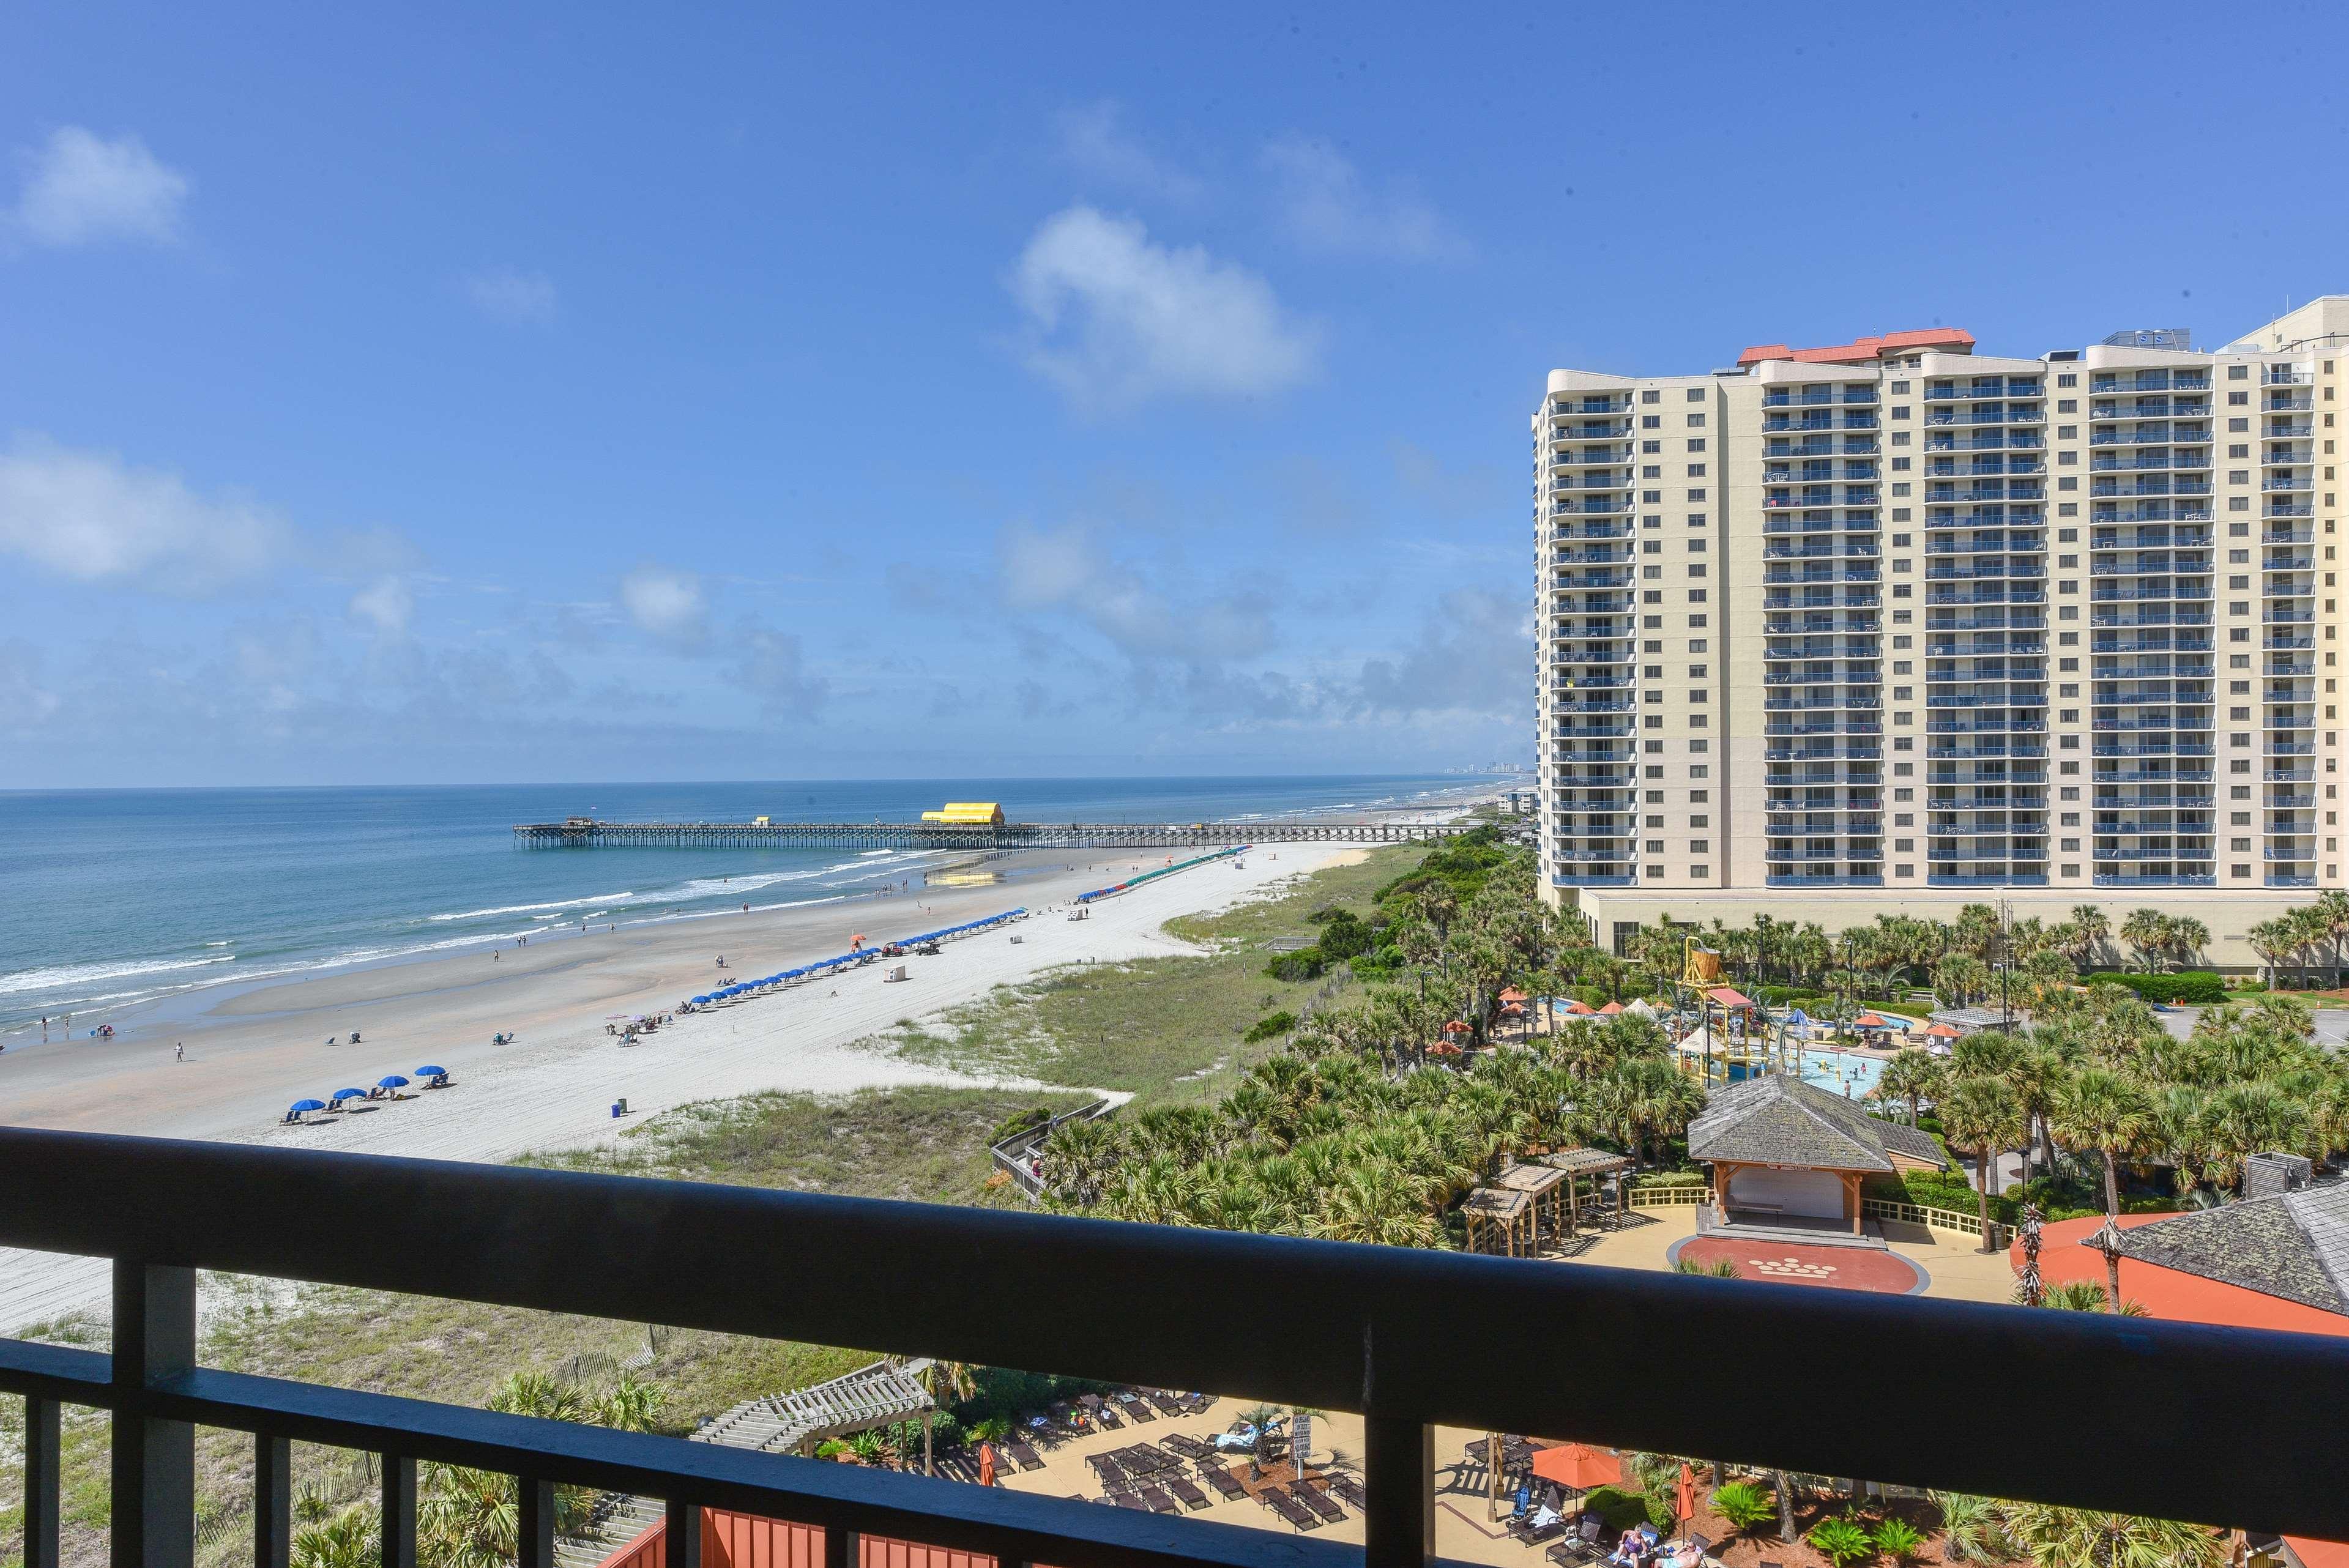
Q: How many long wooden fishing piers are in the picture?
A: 1